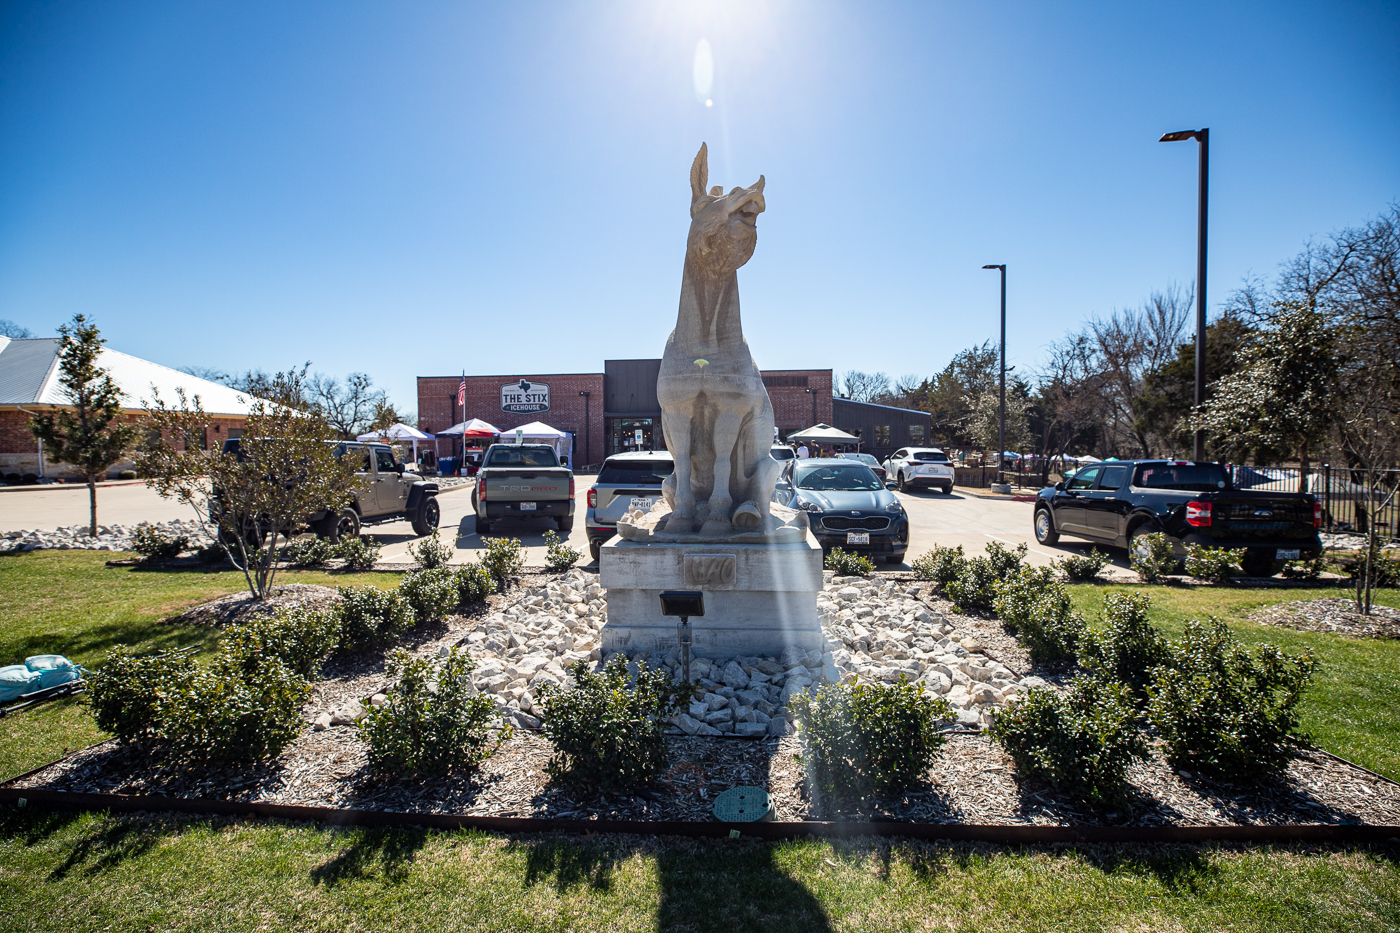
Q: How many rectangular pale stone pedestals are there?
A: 1